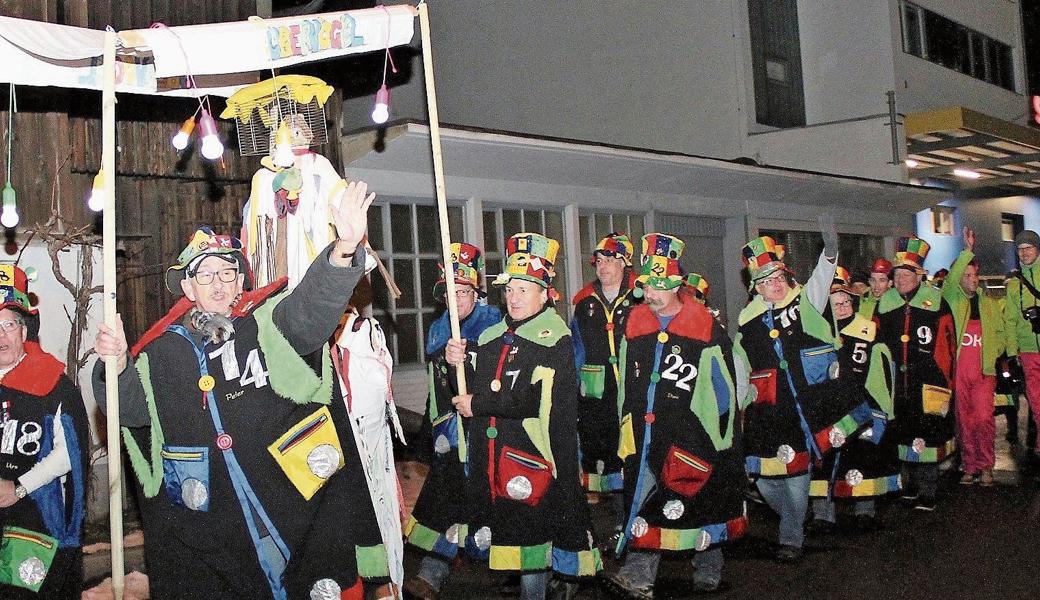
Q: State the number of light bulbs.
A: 6